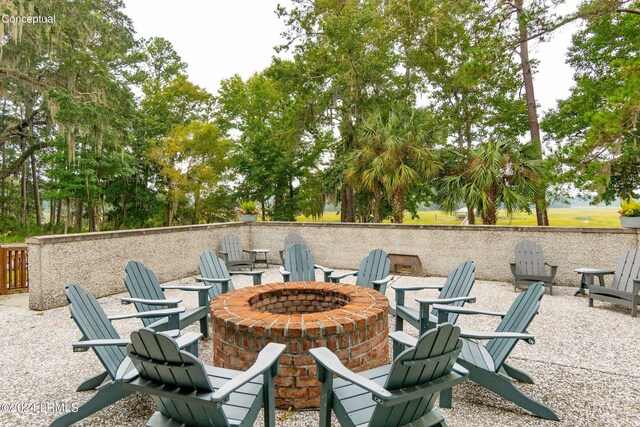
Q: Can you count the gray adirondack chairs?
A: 4